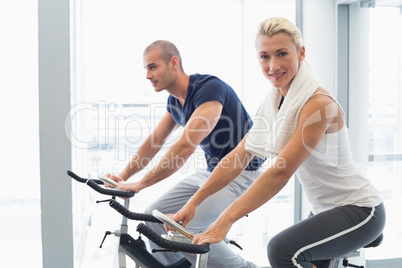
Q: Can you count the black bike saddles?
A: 1